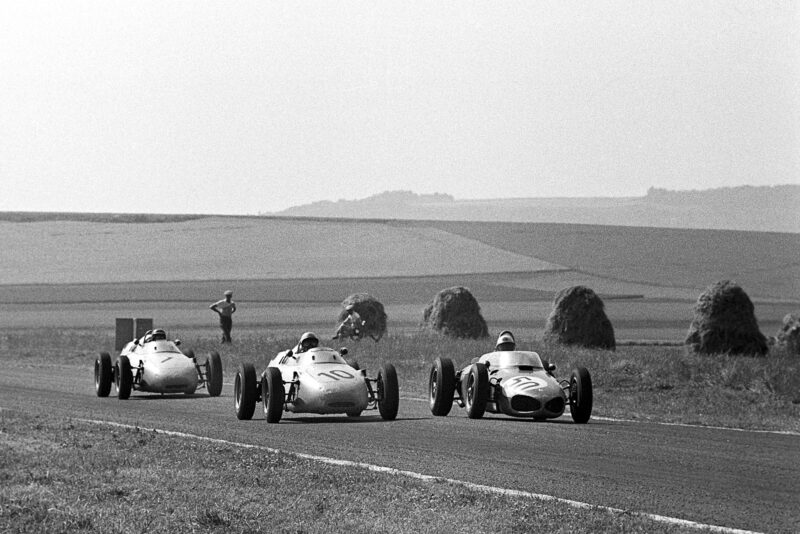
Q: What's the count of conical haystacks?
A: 5